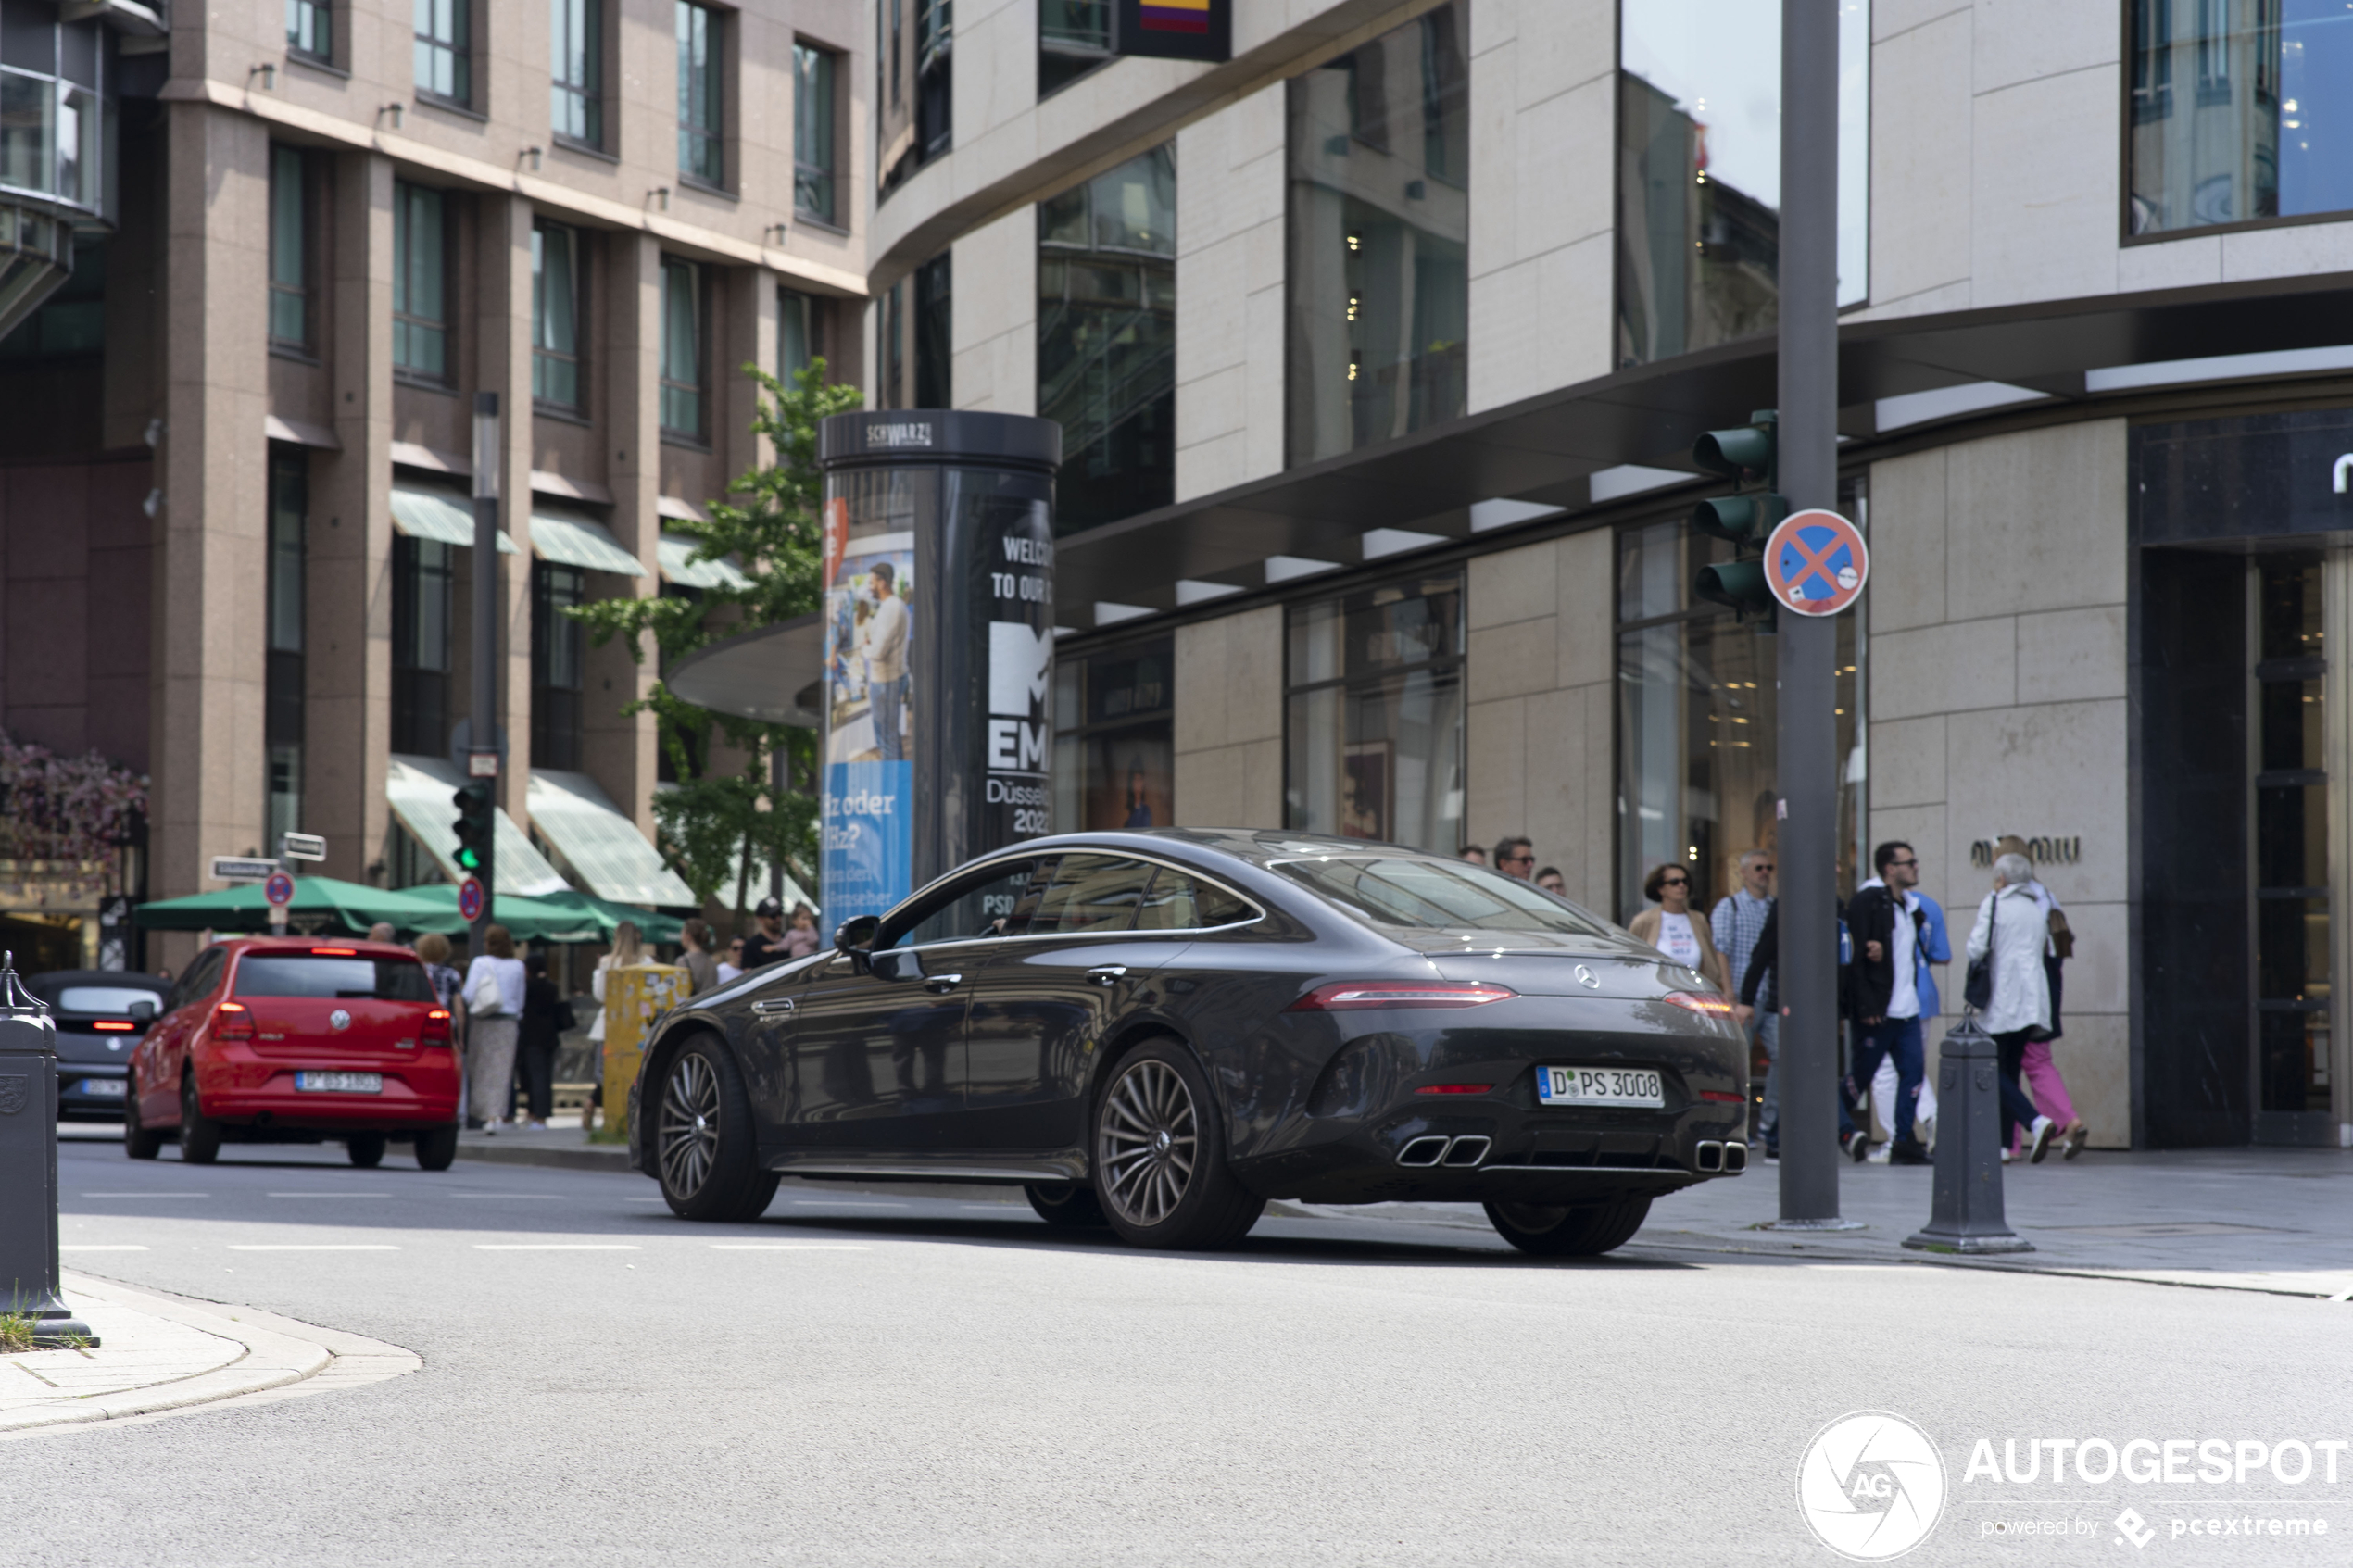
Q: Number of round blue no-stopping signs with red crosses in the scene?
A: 3